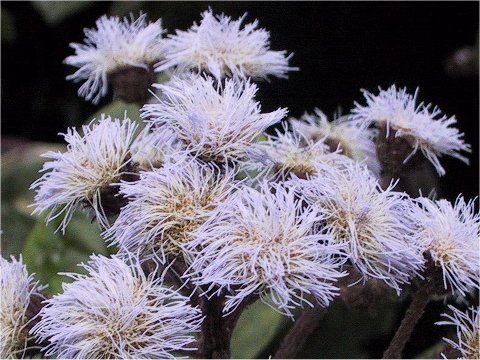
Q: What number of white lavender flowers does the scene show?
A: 15